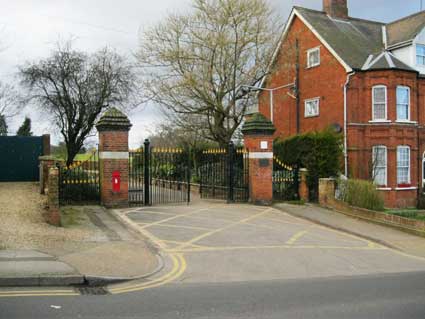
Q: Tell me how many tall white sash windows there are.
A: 4